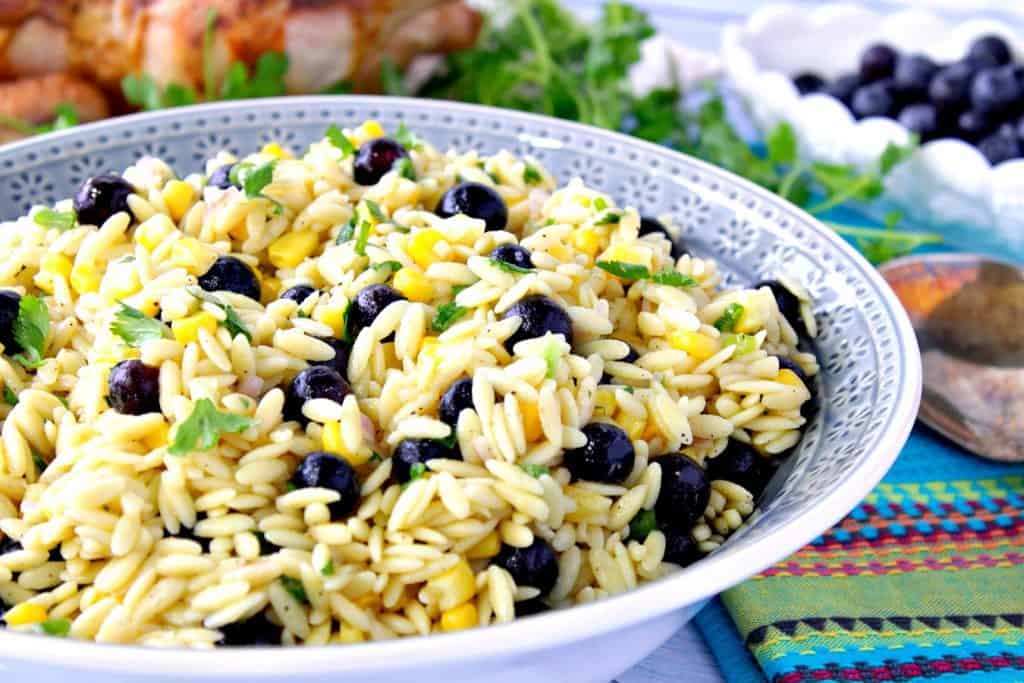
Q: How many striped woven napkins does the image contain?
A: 1